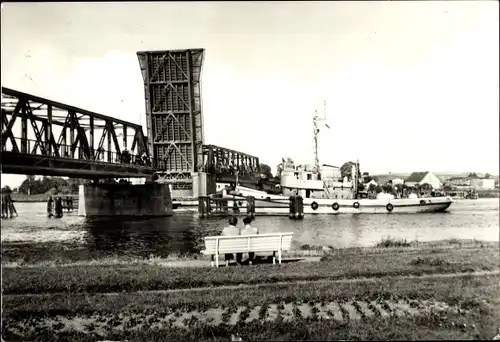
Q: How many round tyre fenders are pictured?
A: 4